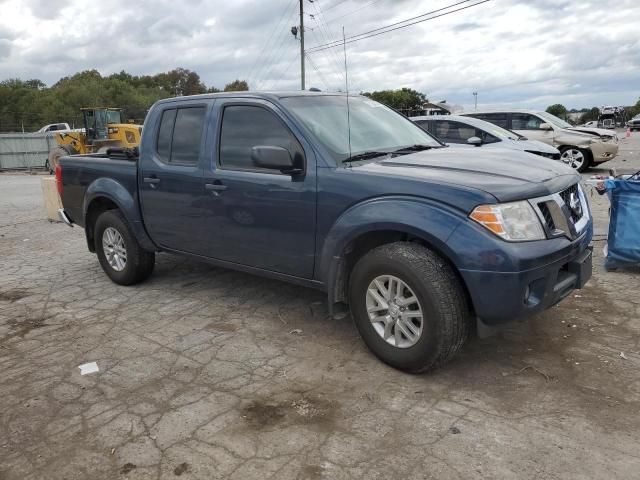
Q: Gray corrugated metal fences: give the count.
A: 1